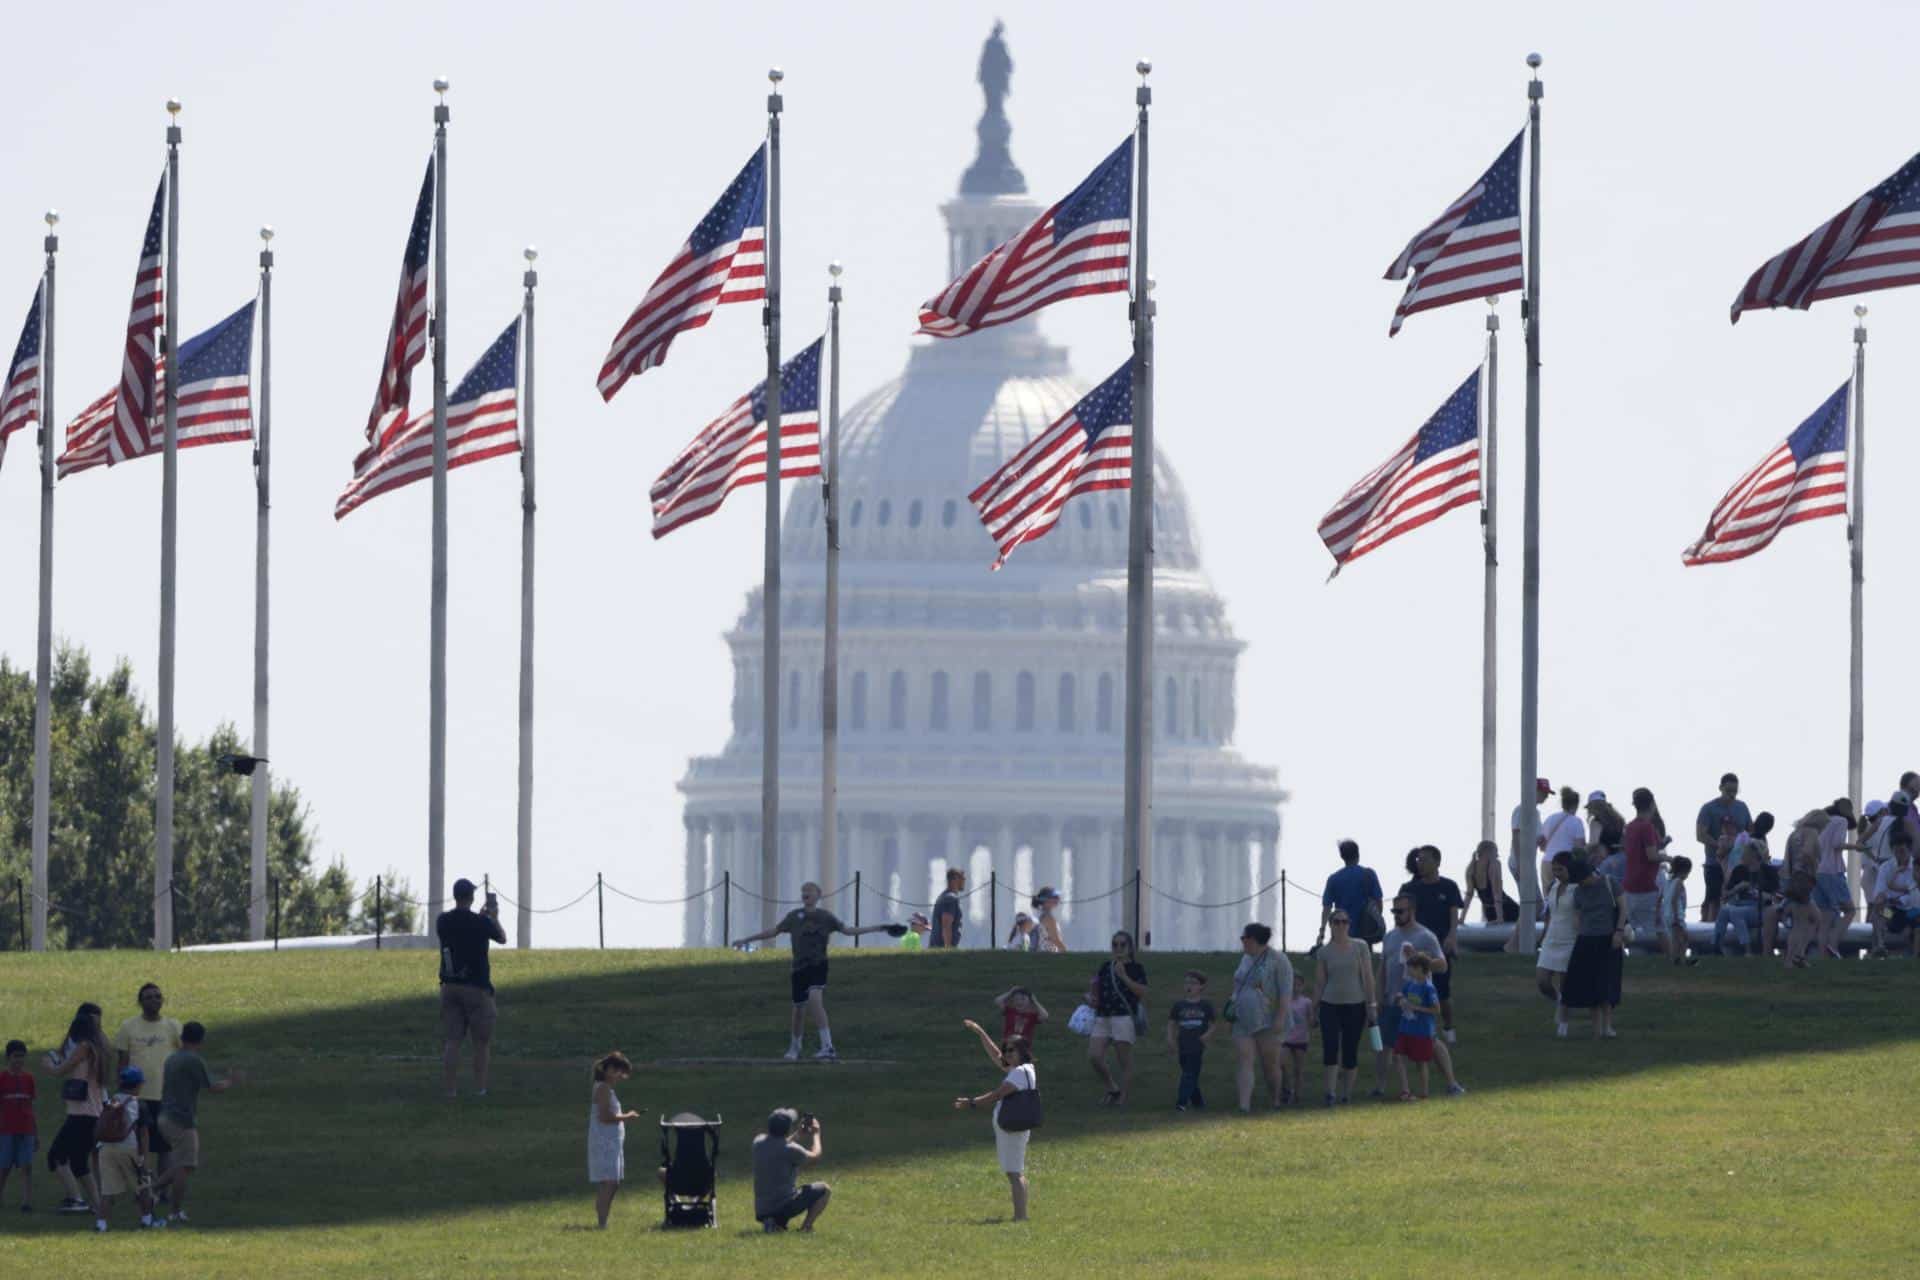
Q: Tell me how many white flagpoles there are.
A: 12